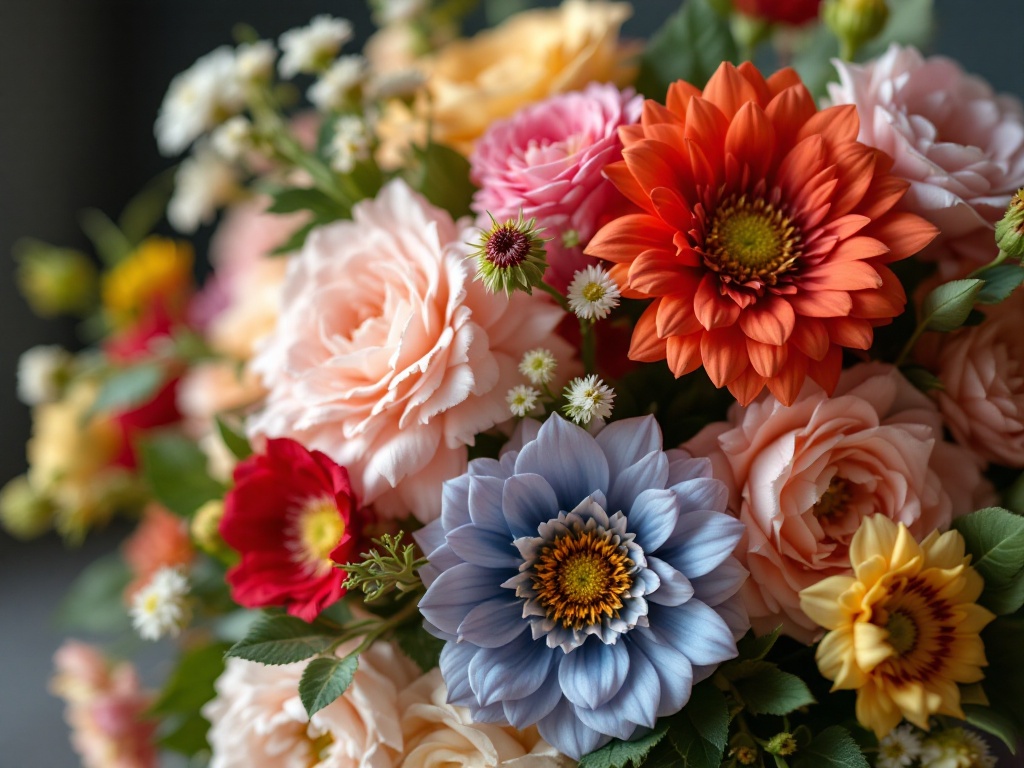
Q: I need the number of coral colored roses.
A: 2